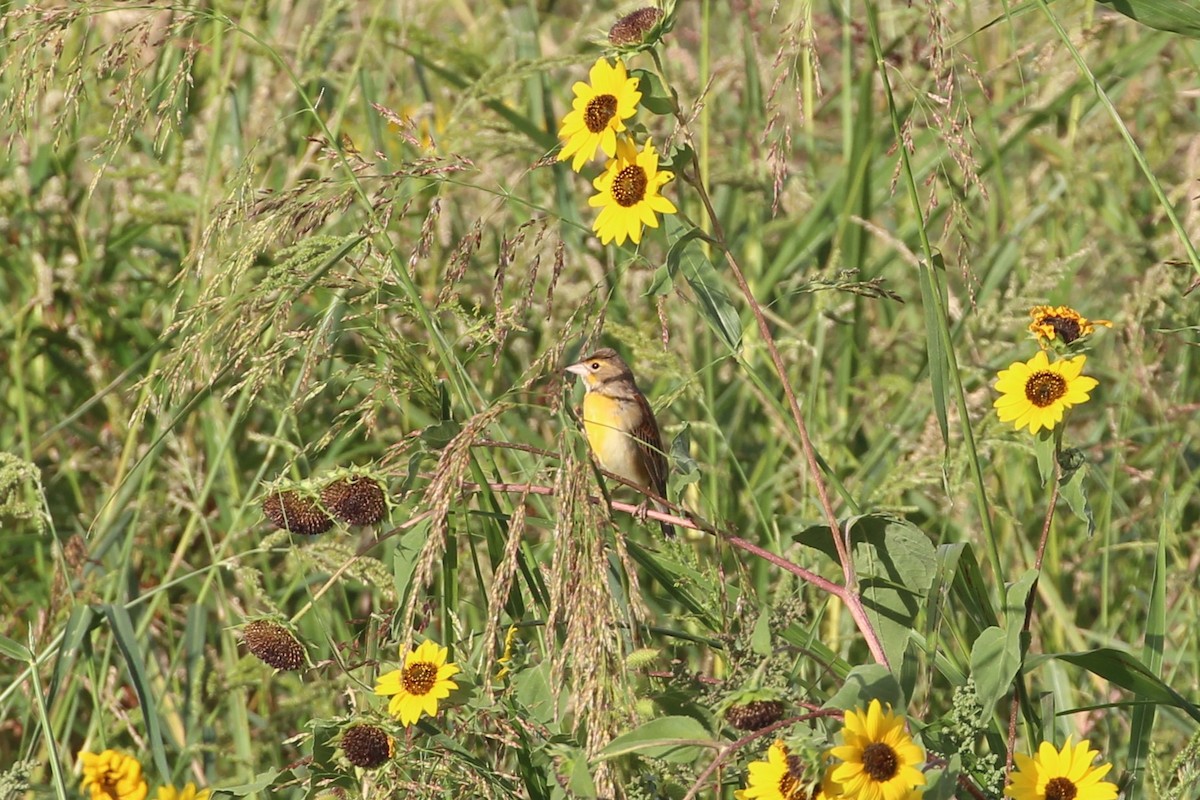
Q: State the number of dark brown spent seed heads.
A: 6